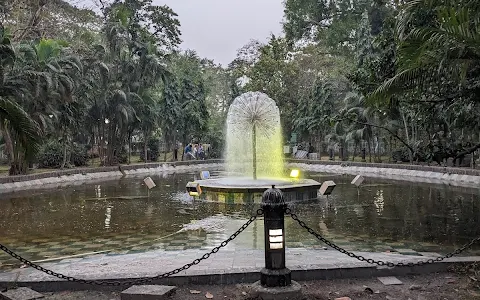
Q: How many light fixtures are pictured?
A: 7